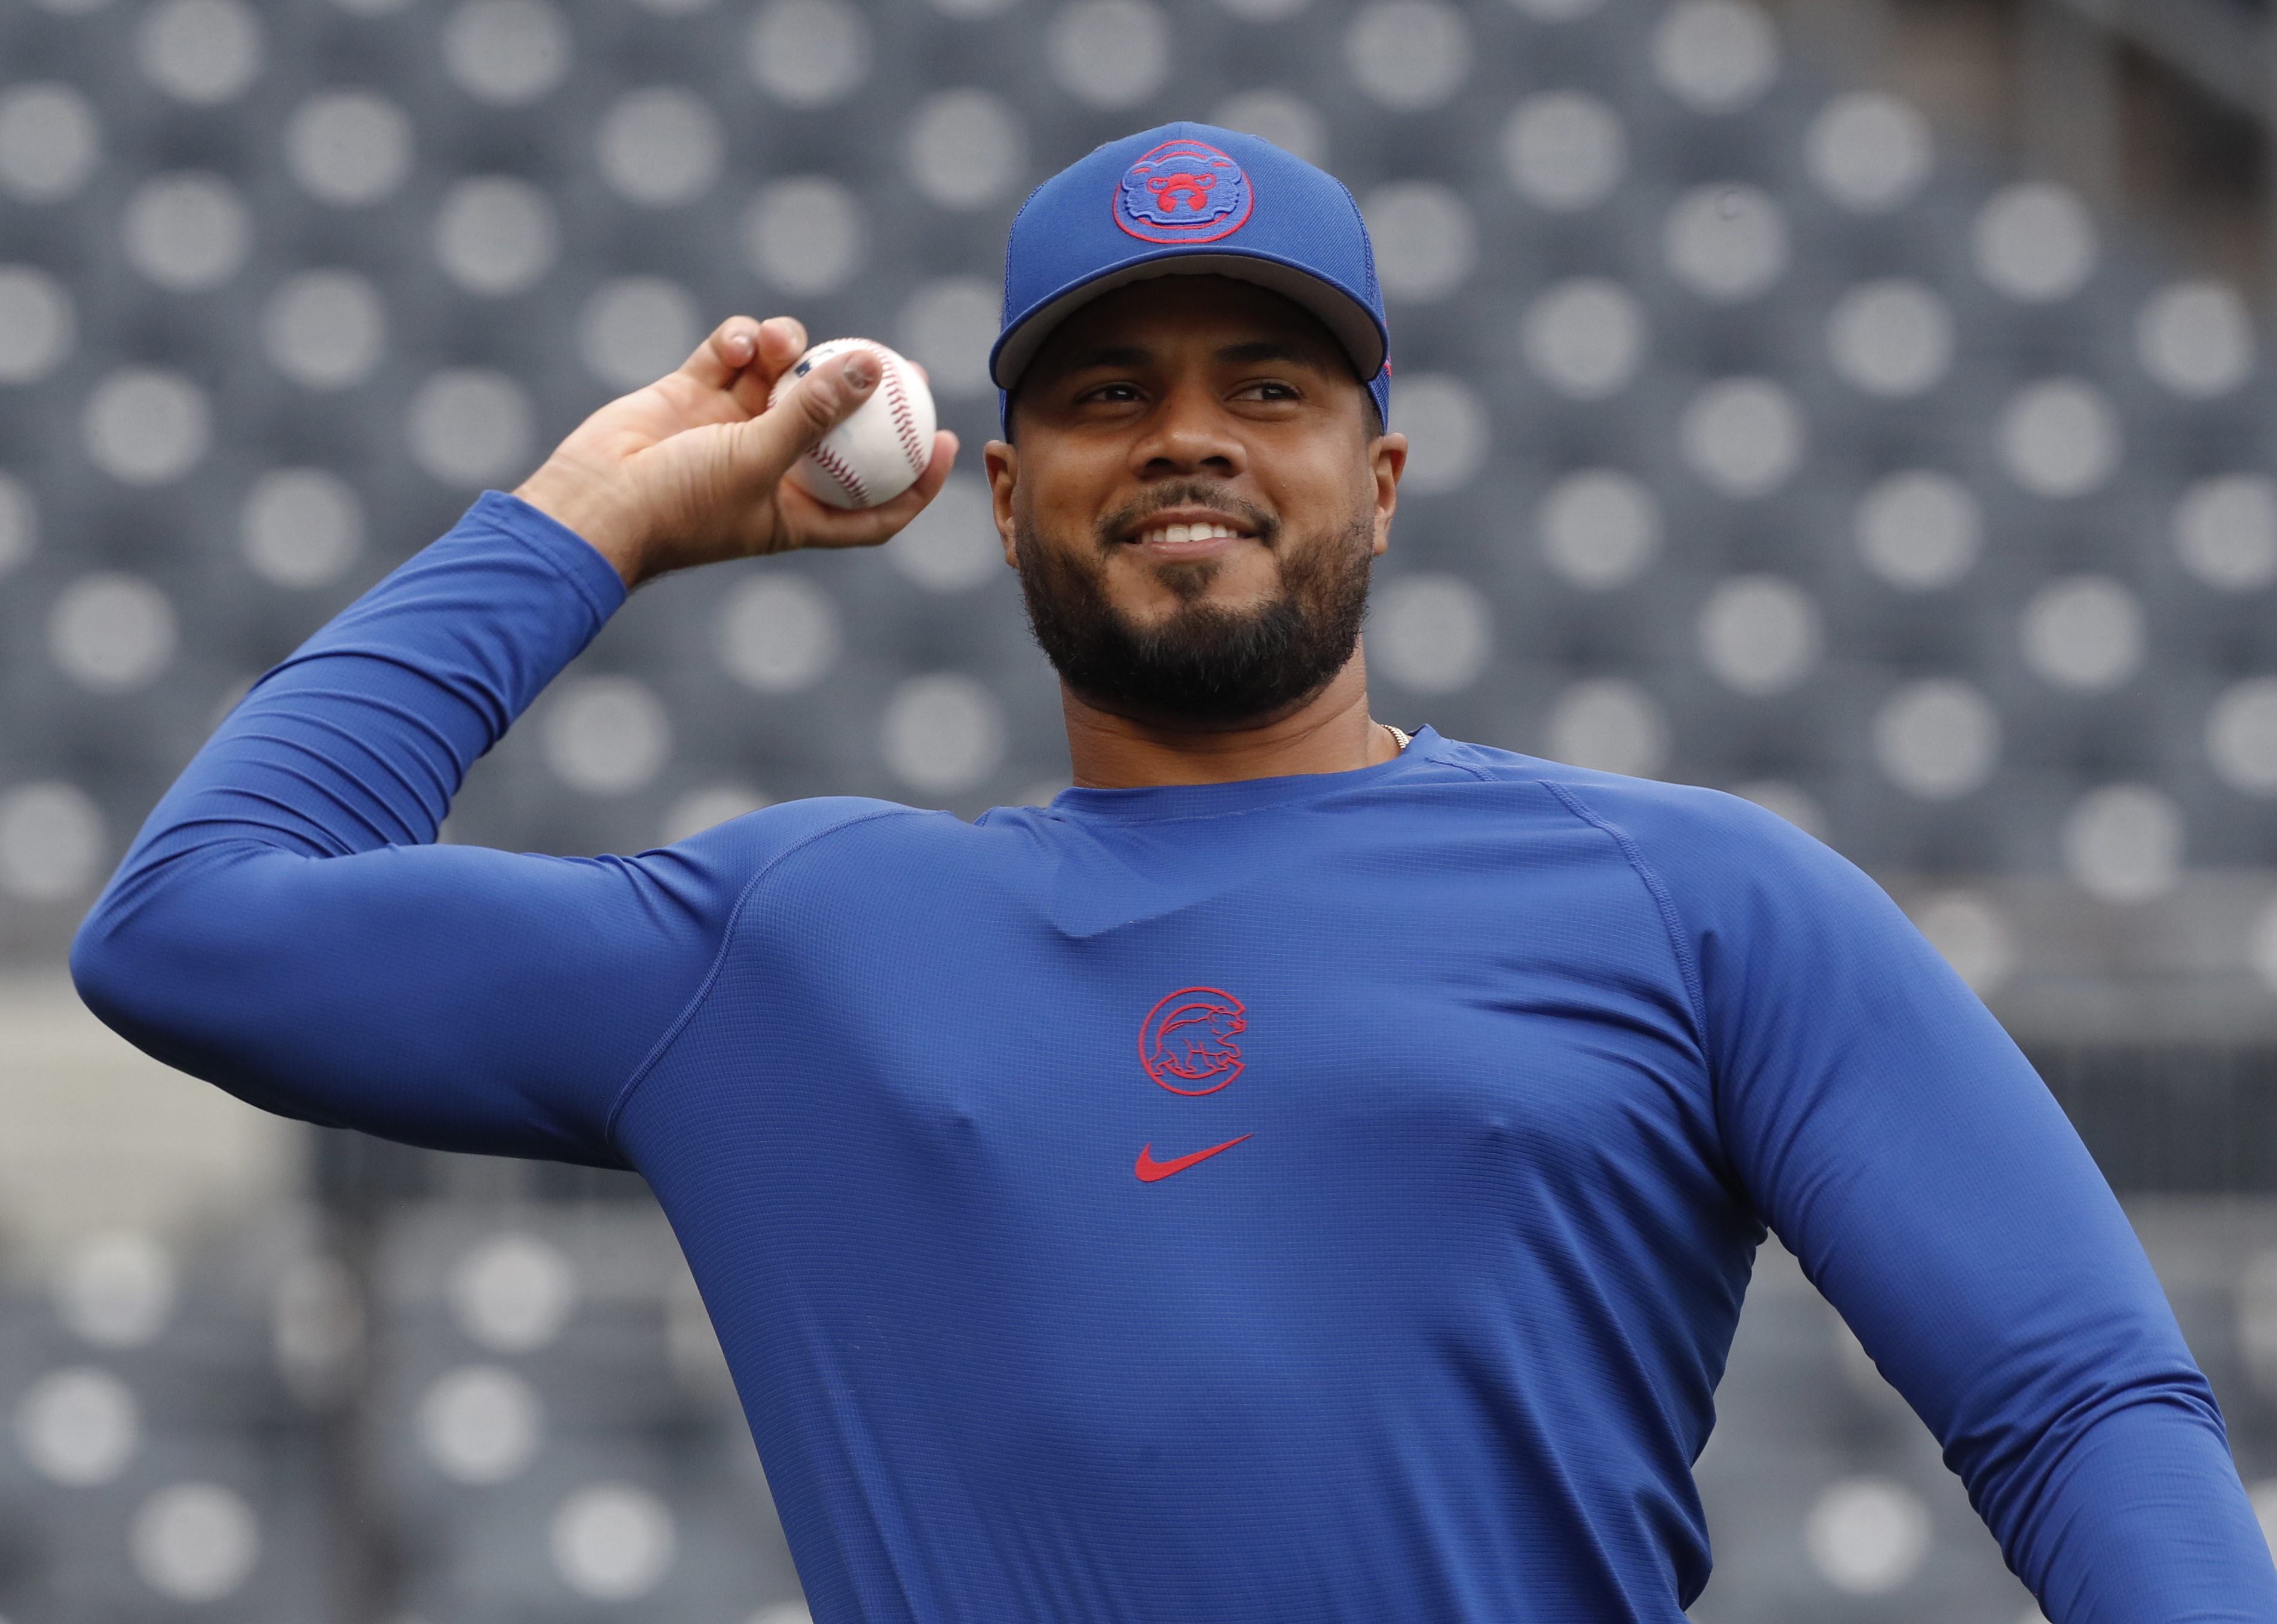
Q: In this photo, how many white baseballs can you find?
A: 1